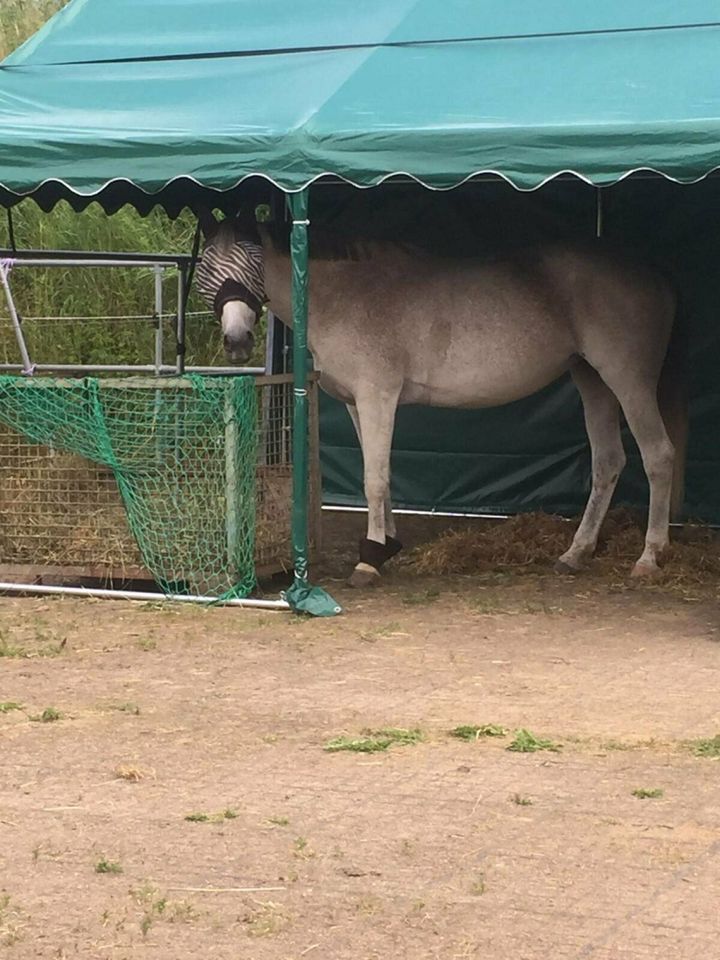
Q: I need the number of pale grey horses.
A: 1